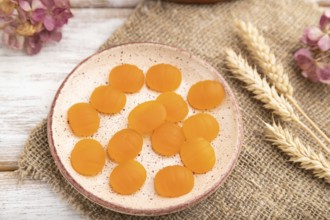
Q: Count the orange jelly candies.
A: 14